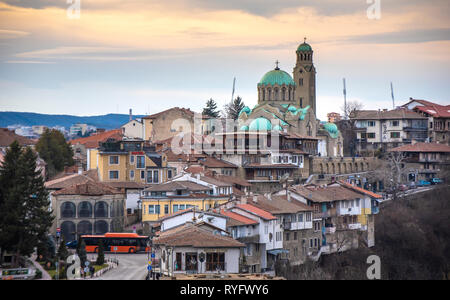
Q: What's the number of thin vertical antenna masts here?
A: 3